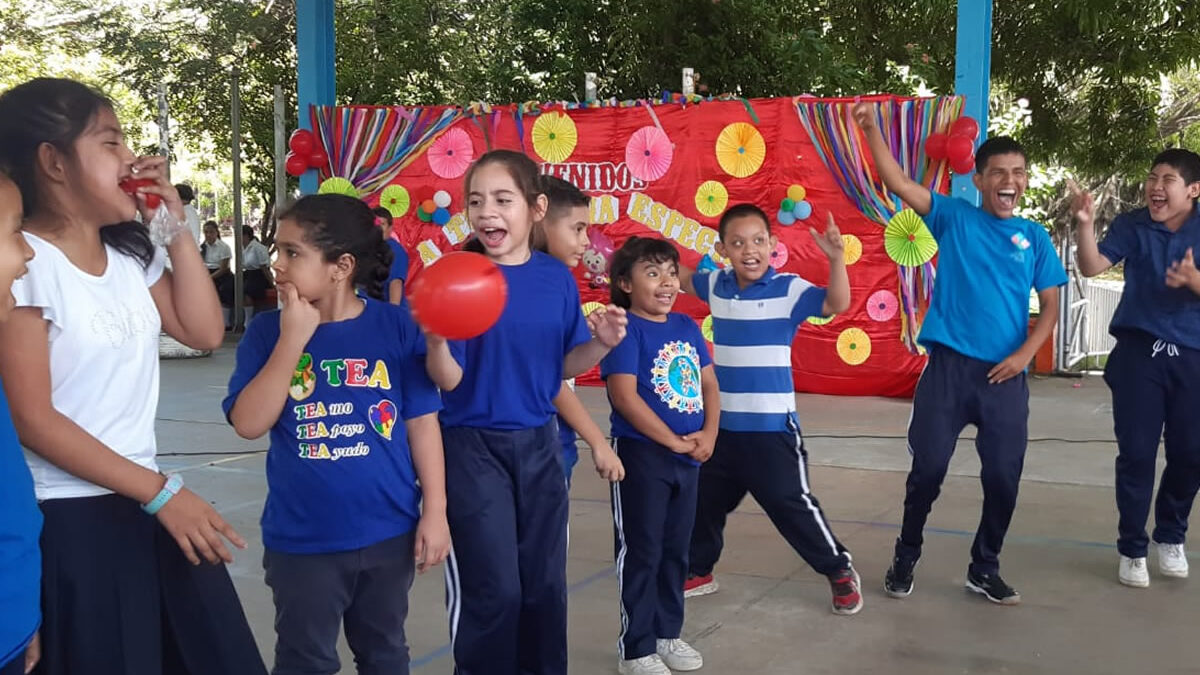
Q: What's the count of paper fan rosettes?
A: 15